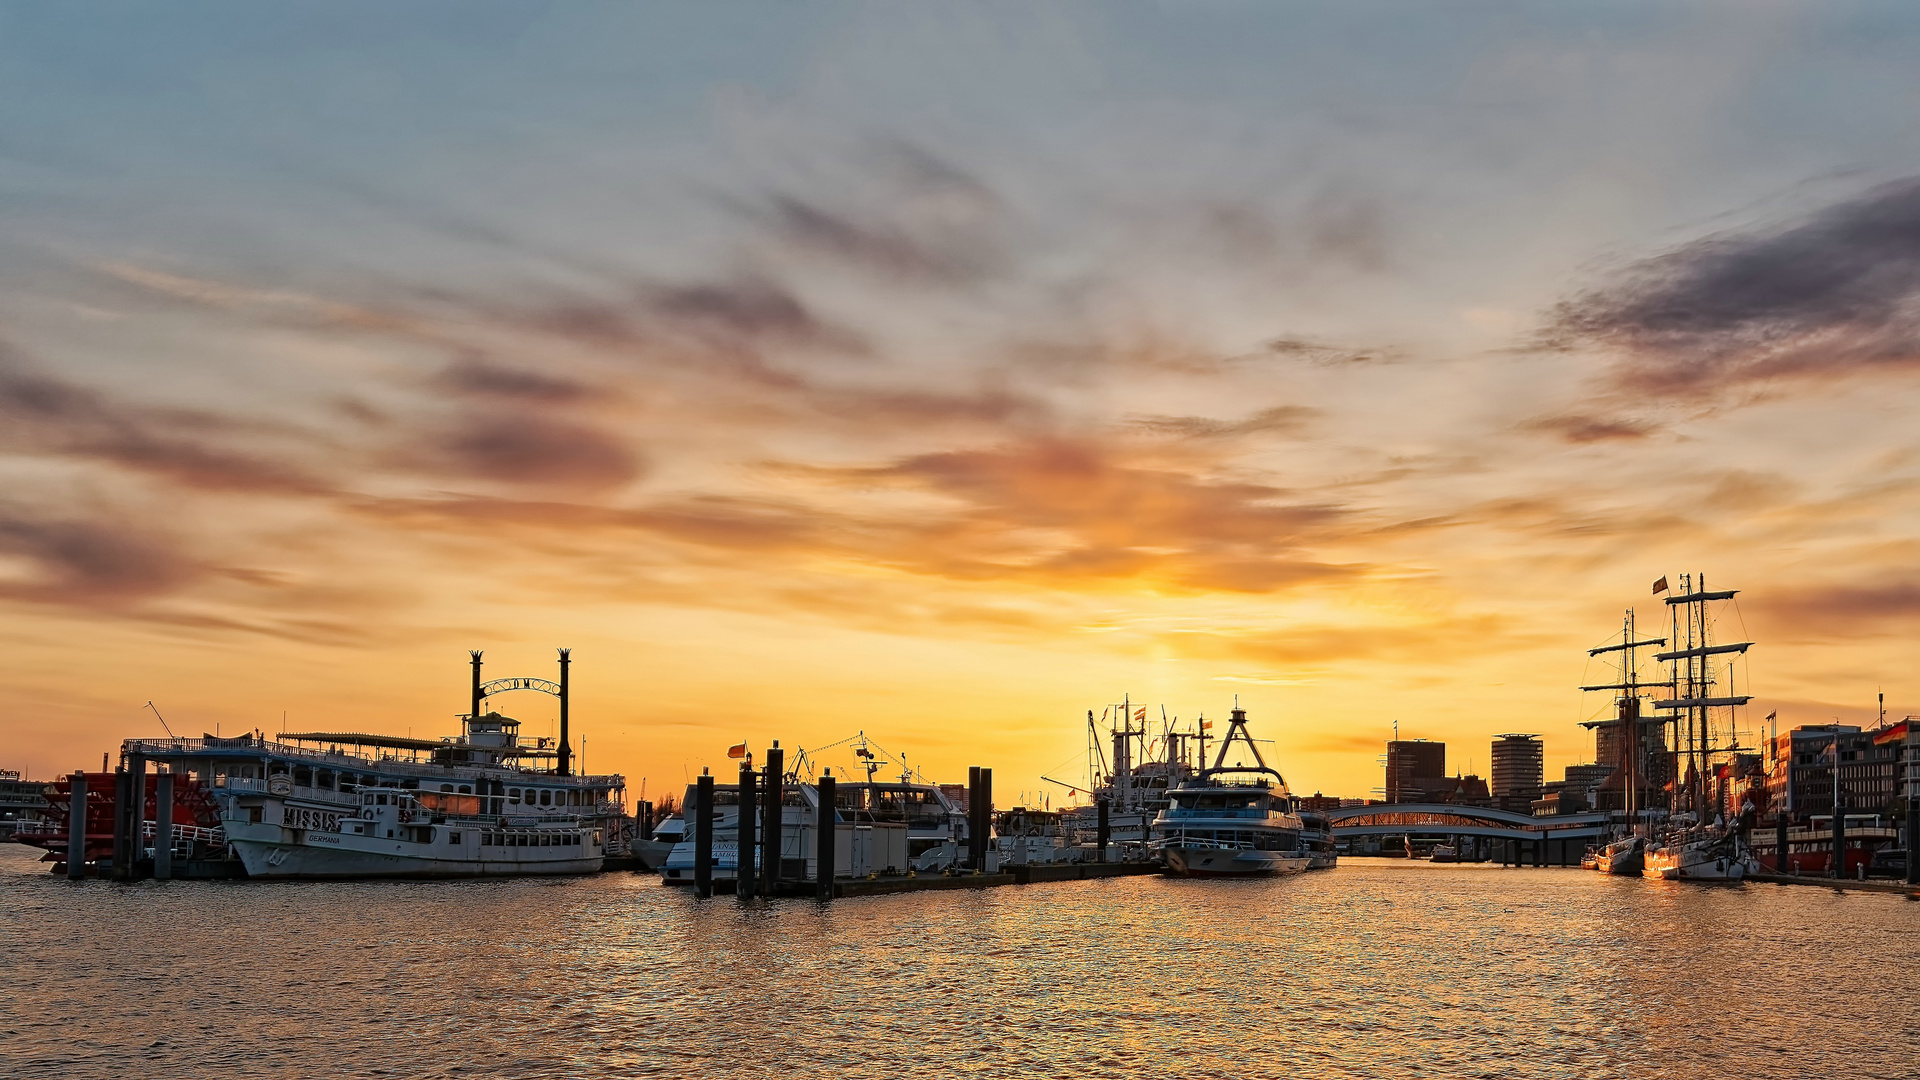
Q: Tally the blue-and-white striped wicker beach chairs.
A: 0